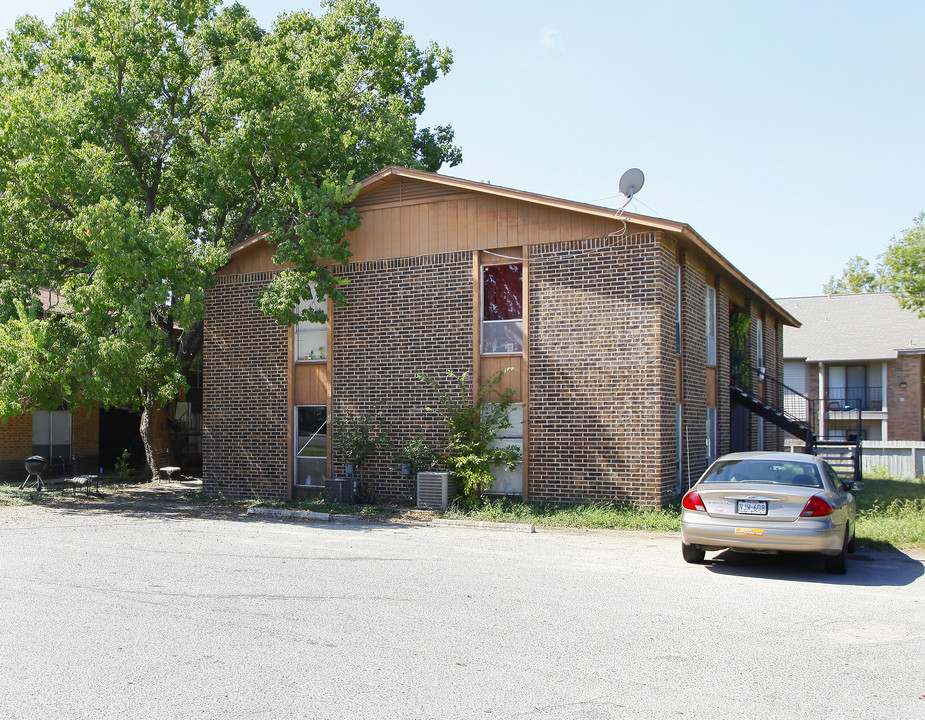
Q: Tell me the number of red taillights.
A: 2